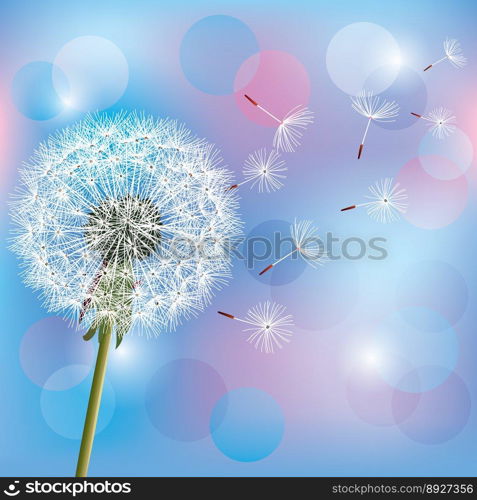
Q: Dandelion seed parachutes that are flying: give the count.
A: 8